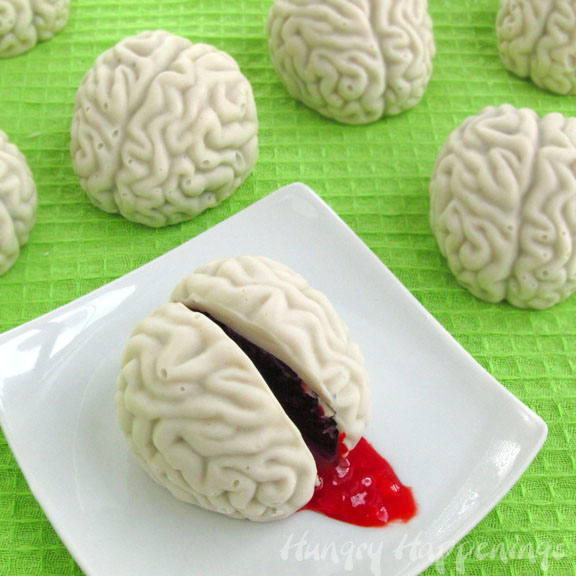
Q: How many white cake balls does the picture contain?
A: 7